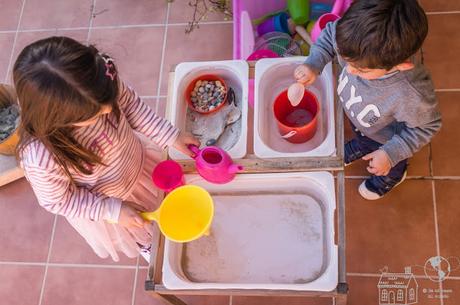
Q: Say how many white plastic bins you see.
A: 3